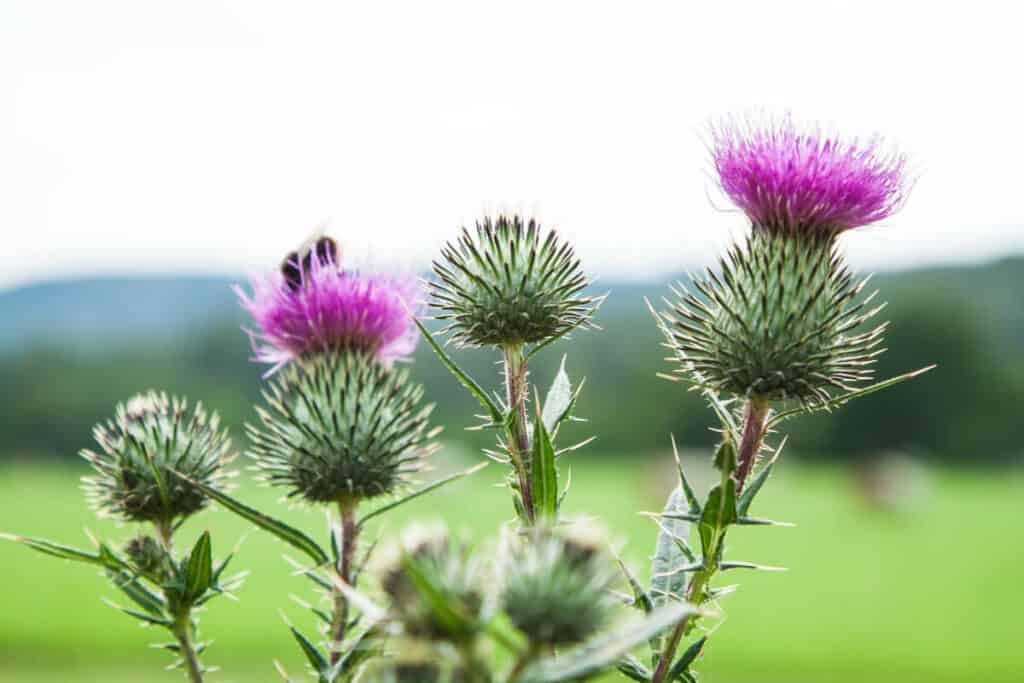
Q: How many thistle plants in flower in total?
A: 2